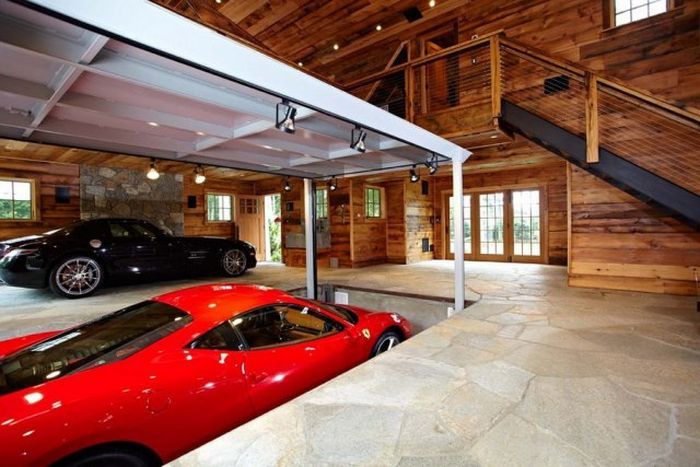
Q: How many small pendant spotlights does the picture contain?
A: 8